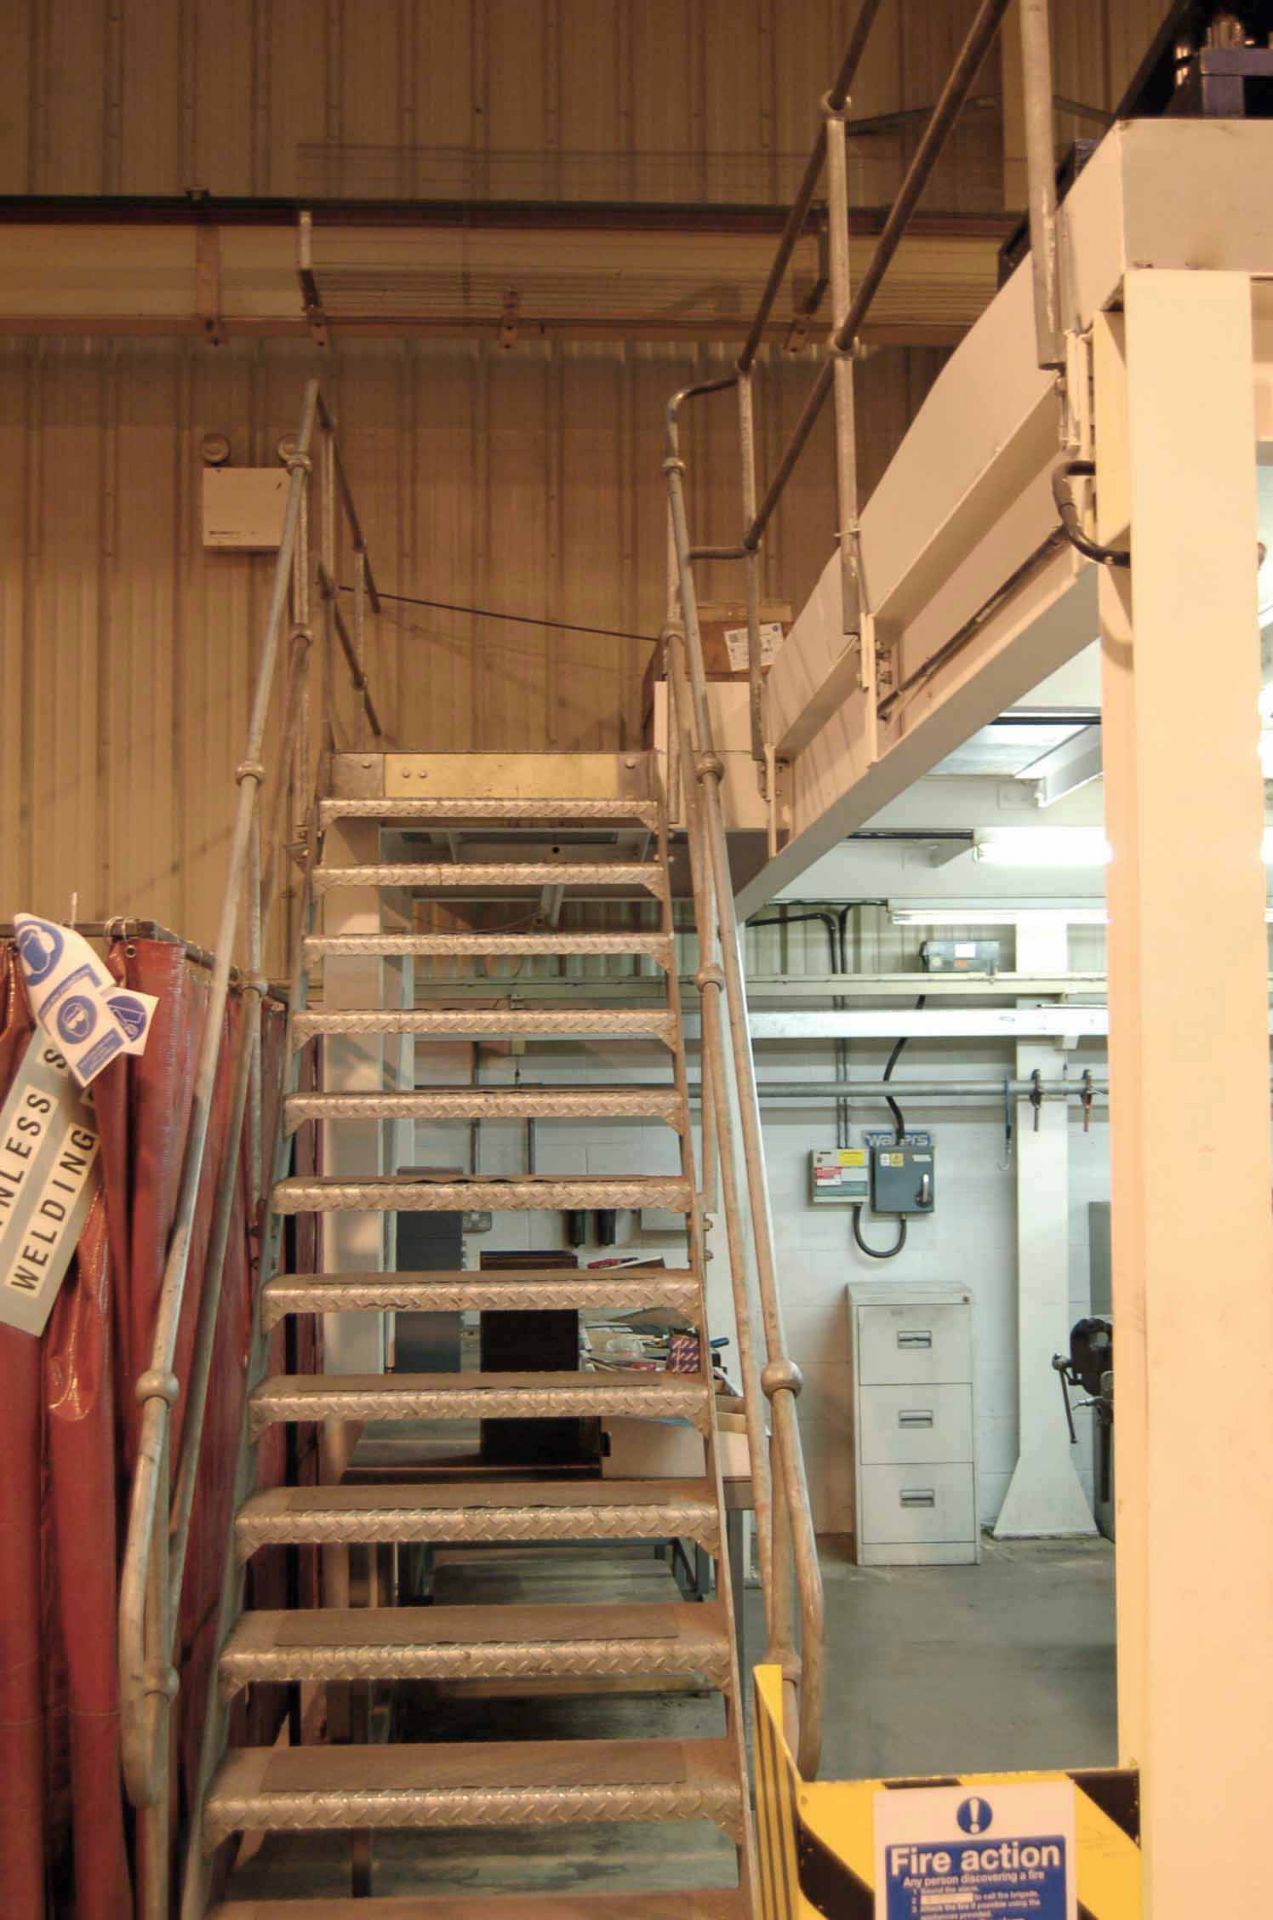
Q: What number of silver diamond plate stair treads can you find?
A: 12